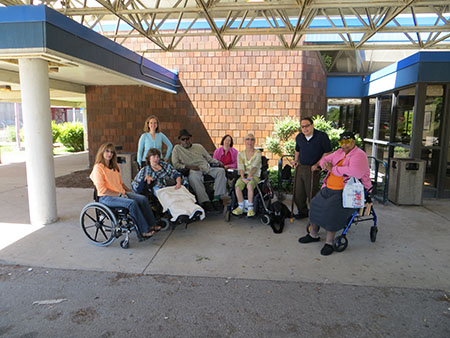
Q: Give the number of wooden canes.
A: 2